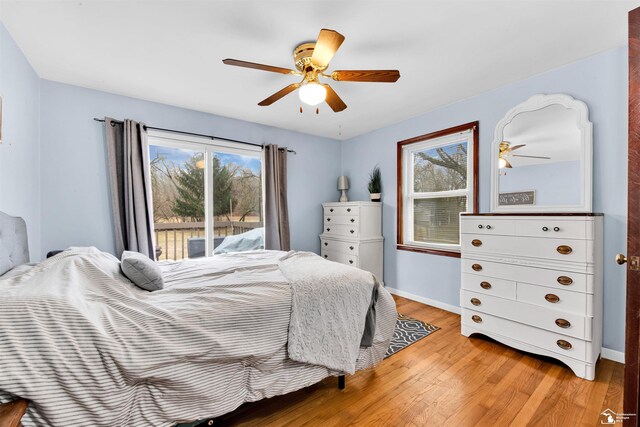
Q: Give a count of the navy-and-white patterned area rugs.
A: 1